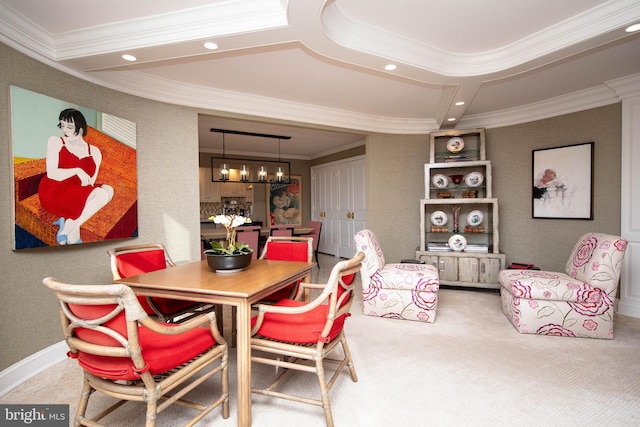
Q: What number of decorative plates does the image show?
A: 6